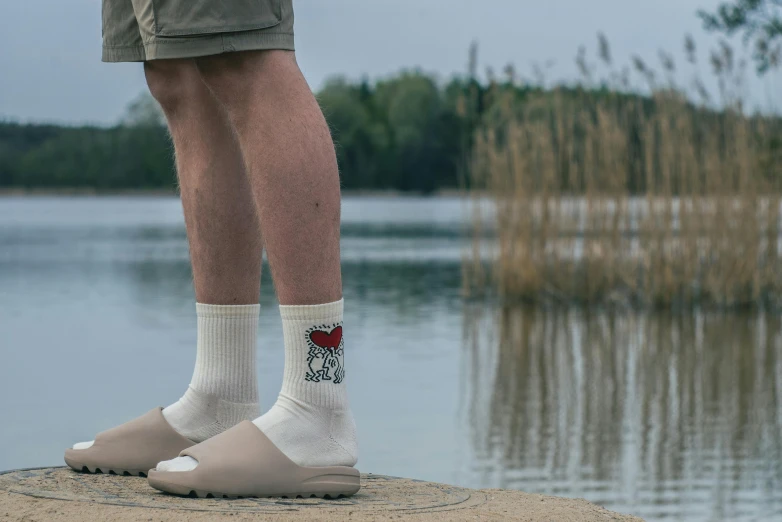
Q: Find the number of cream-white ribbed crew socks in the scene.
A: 2